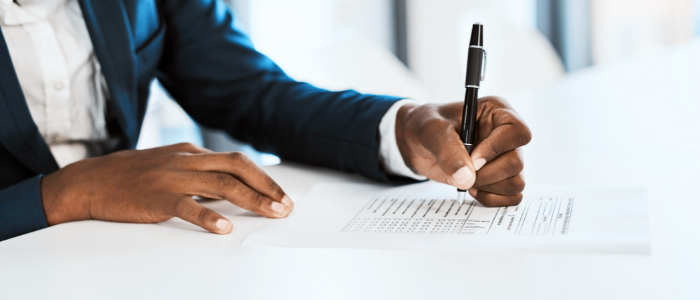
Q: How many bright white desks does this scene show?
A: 1